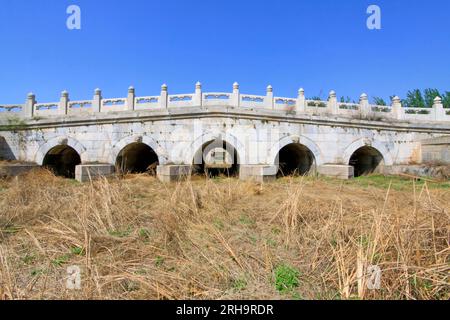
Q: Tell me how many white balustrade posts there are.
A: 13